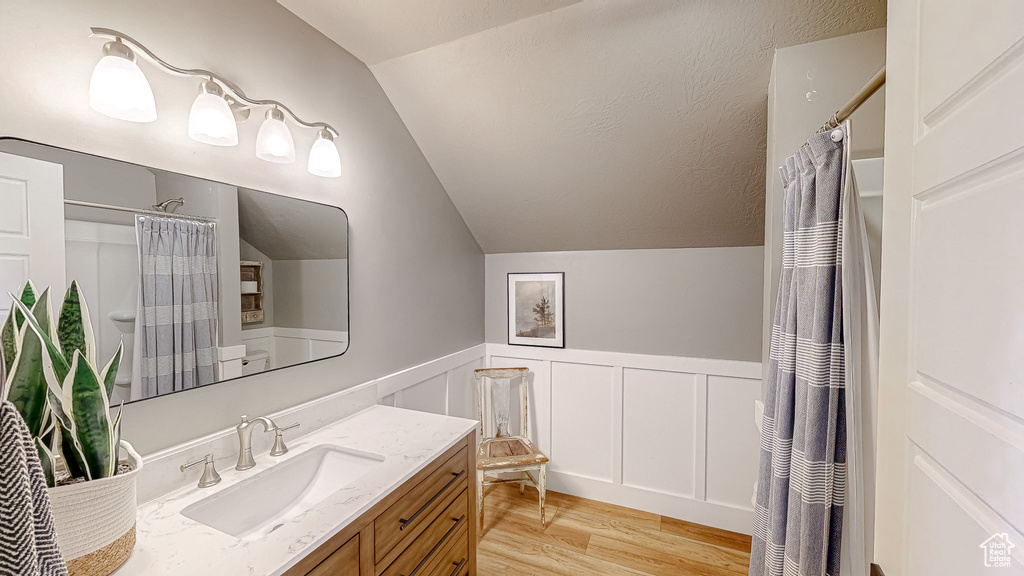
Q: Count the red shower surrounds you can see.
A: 0